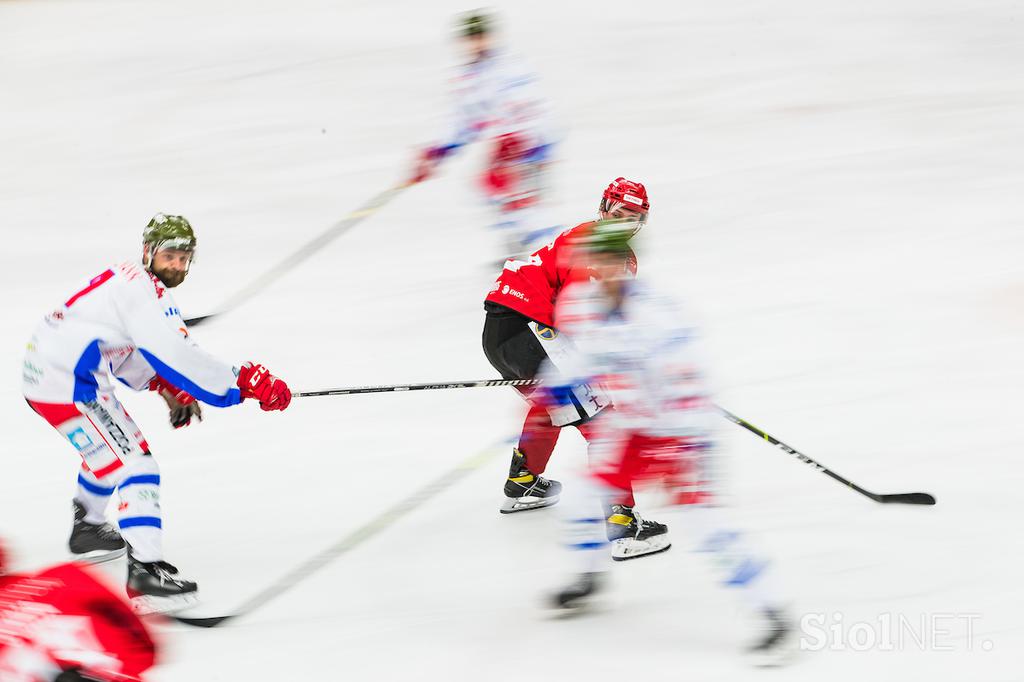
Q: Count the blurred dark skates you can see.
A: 2